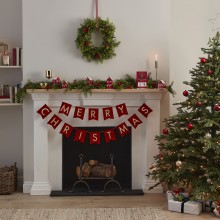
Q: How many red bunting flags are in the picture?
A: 14